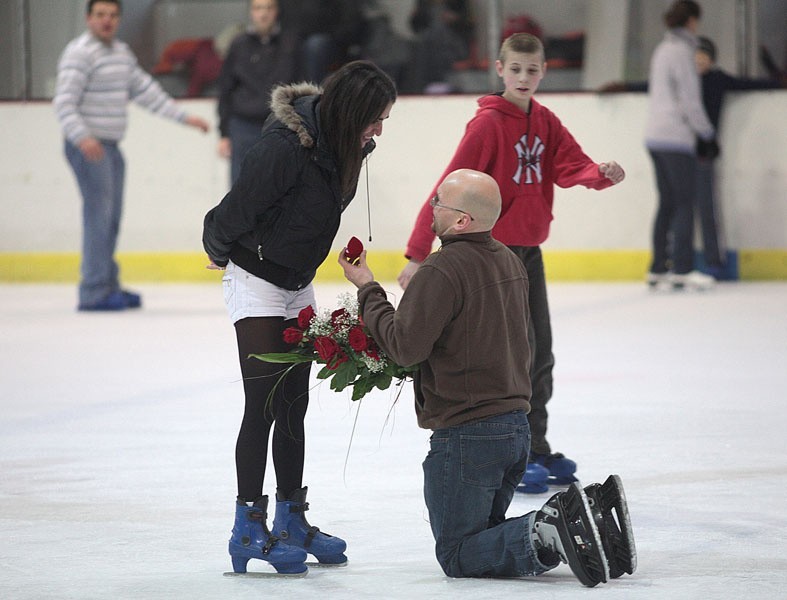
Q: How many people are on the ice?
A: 7